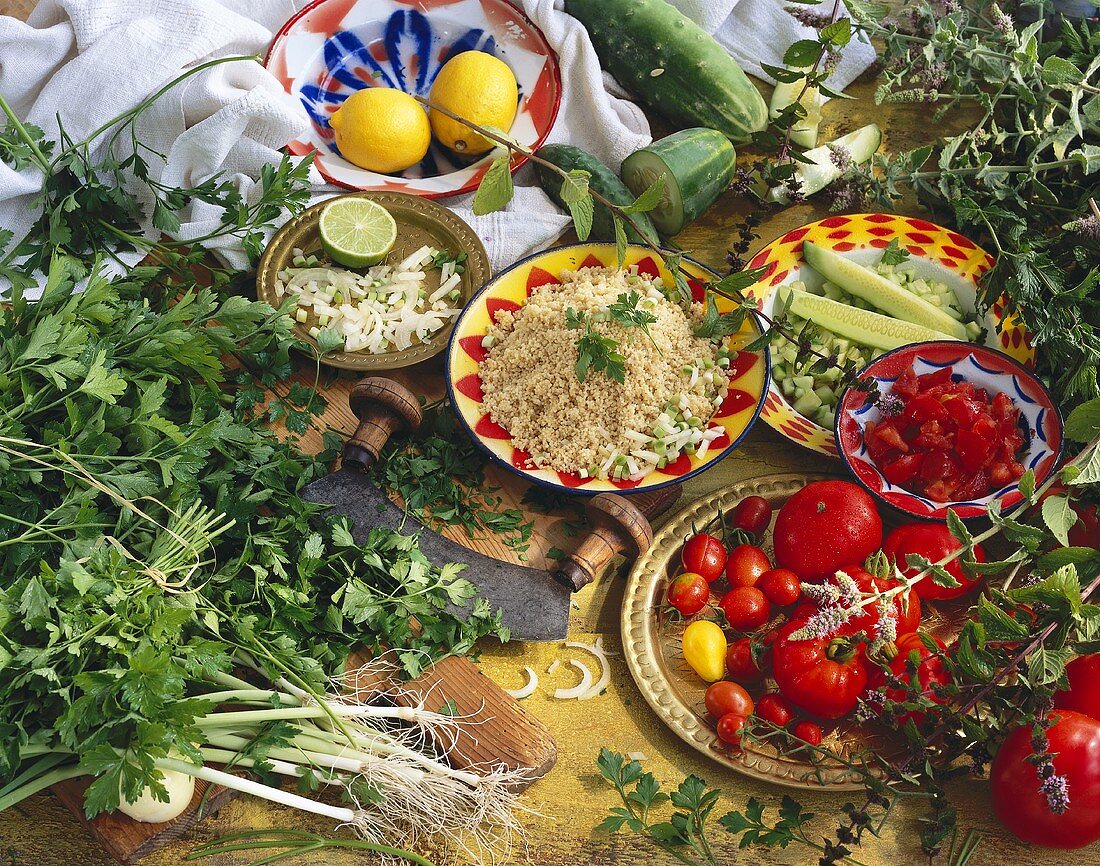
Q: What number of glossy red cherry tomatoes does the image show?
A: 11